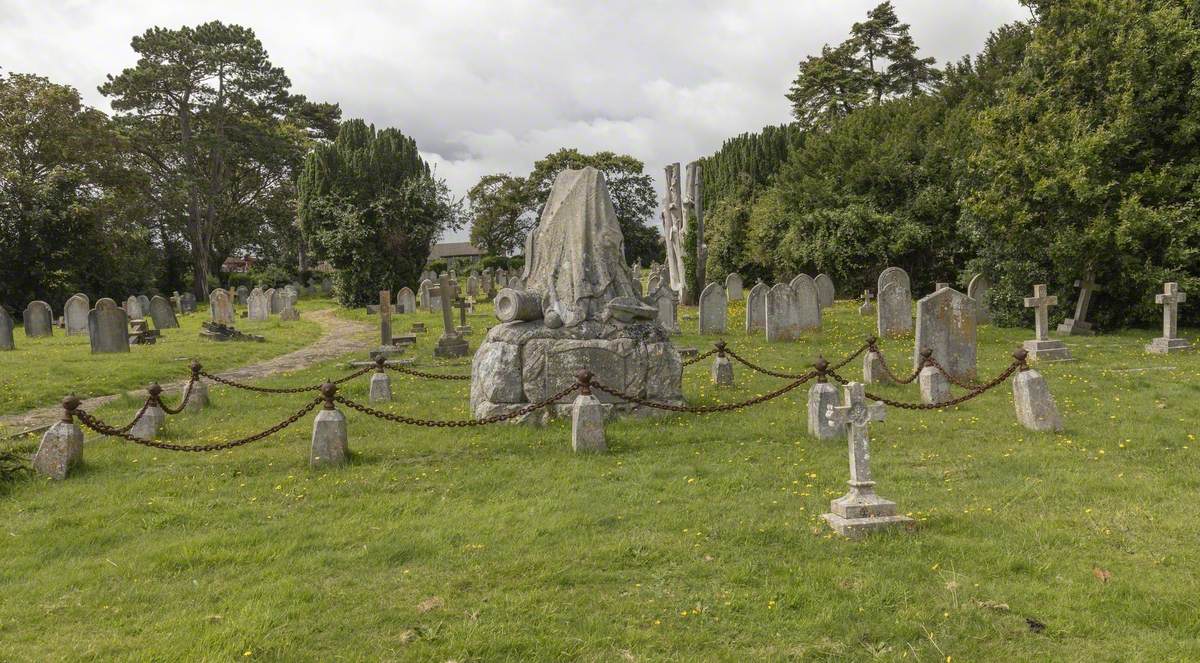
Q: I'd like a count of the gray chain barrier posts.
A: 11